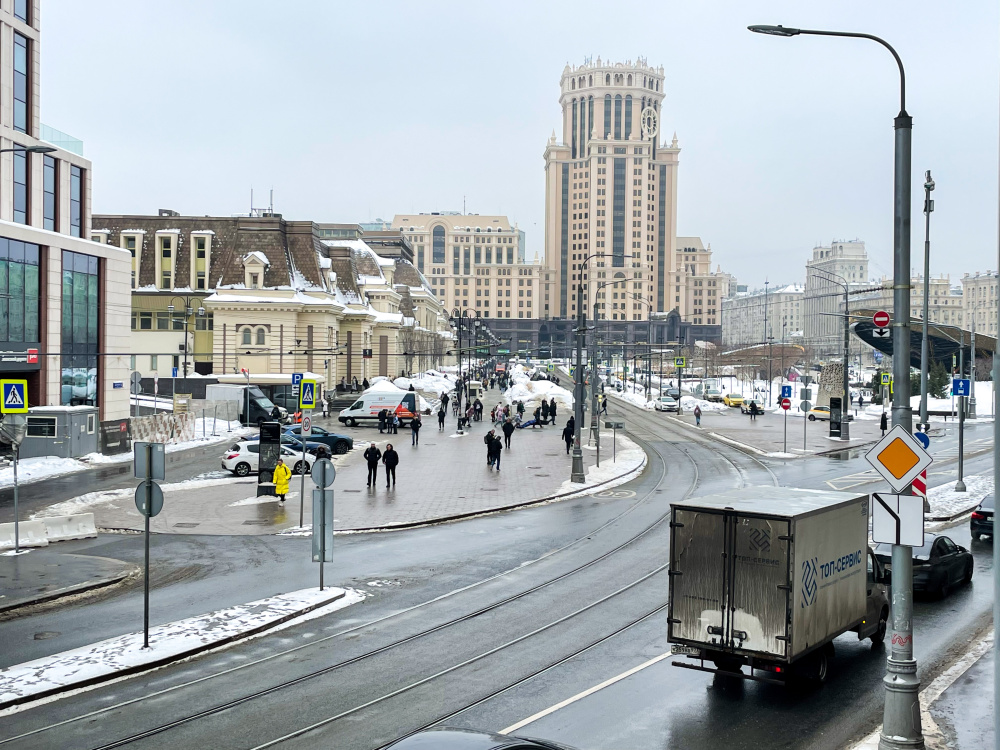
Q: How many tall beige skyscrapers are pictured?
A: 1